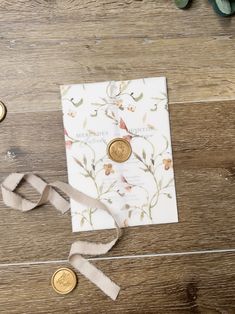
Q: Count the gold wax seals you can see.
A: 3